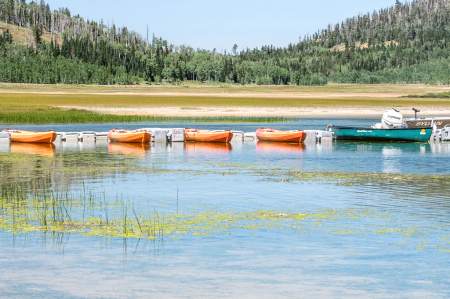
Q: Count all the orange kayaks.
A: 4